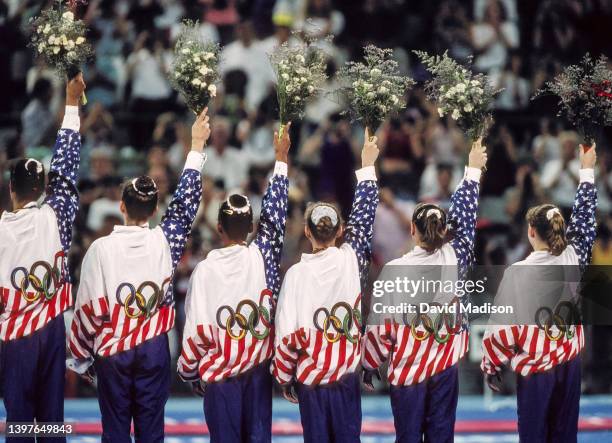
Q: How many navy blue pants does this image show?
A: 6